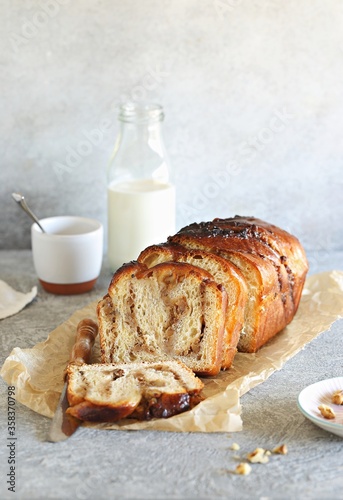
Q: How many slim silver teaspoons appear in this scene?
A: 1